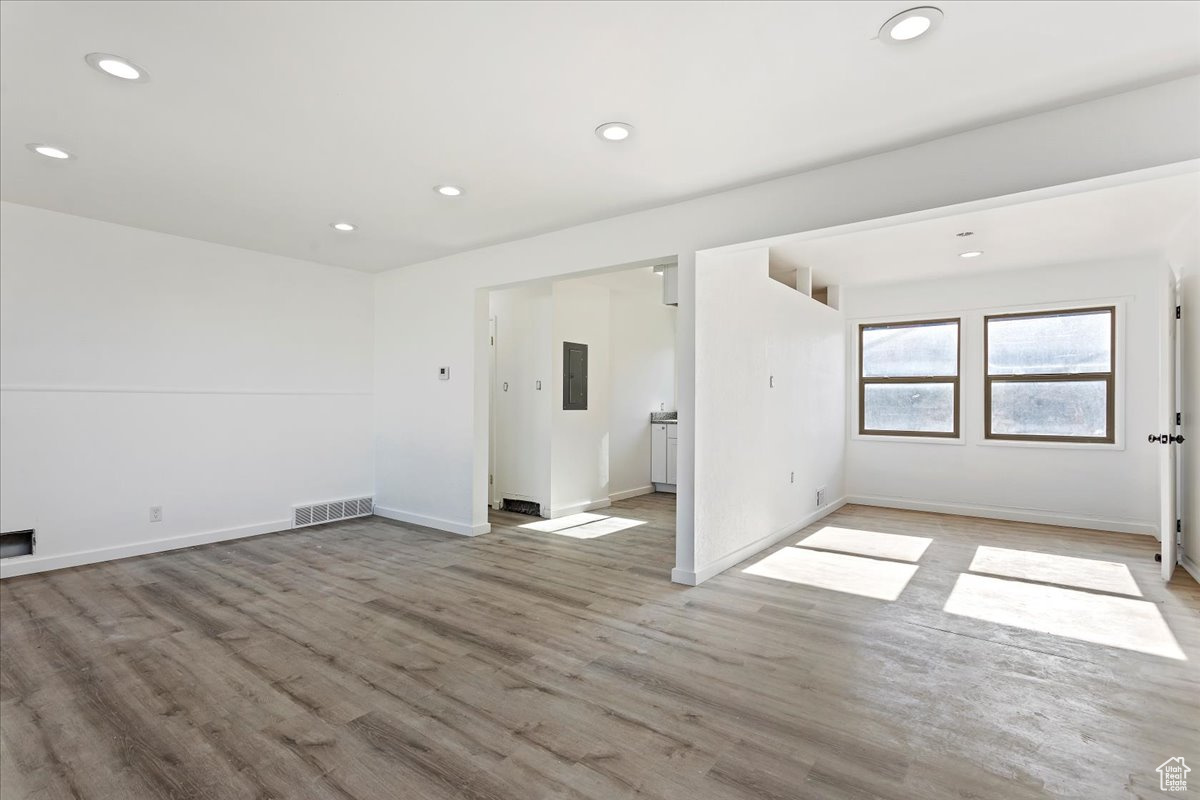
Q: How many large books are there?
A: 0